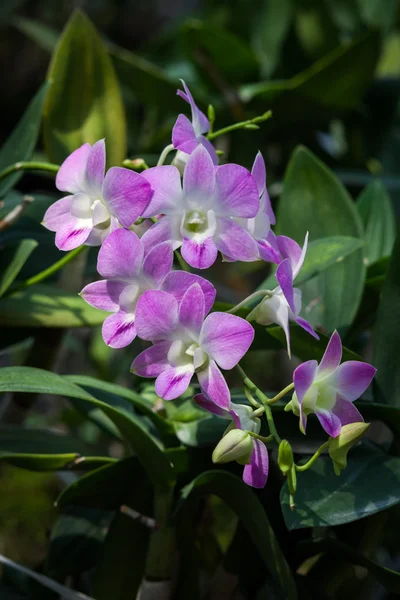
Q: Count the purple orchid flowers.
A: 9